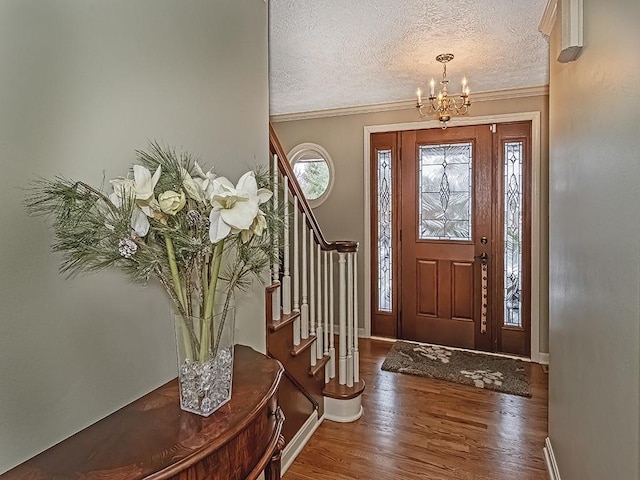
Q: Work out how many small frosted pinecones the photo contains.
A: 2